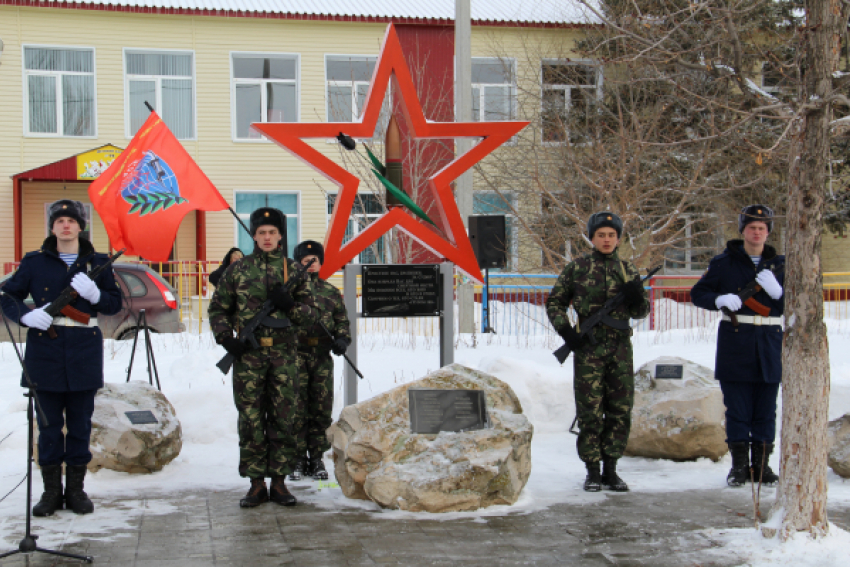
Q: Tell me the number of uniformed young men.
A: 5